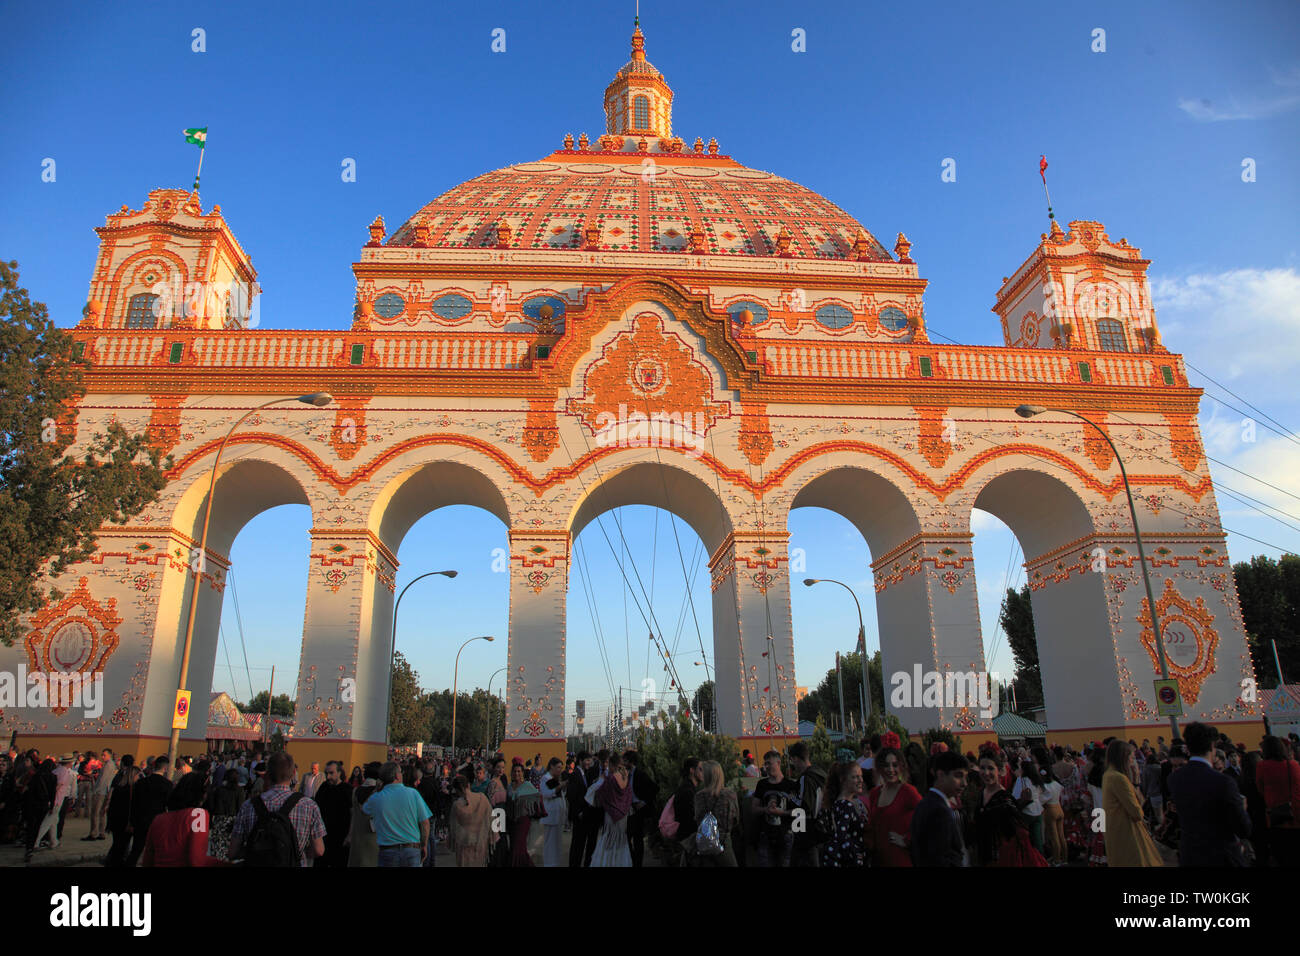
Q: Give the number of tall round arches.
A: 5